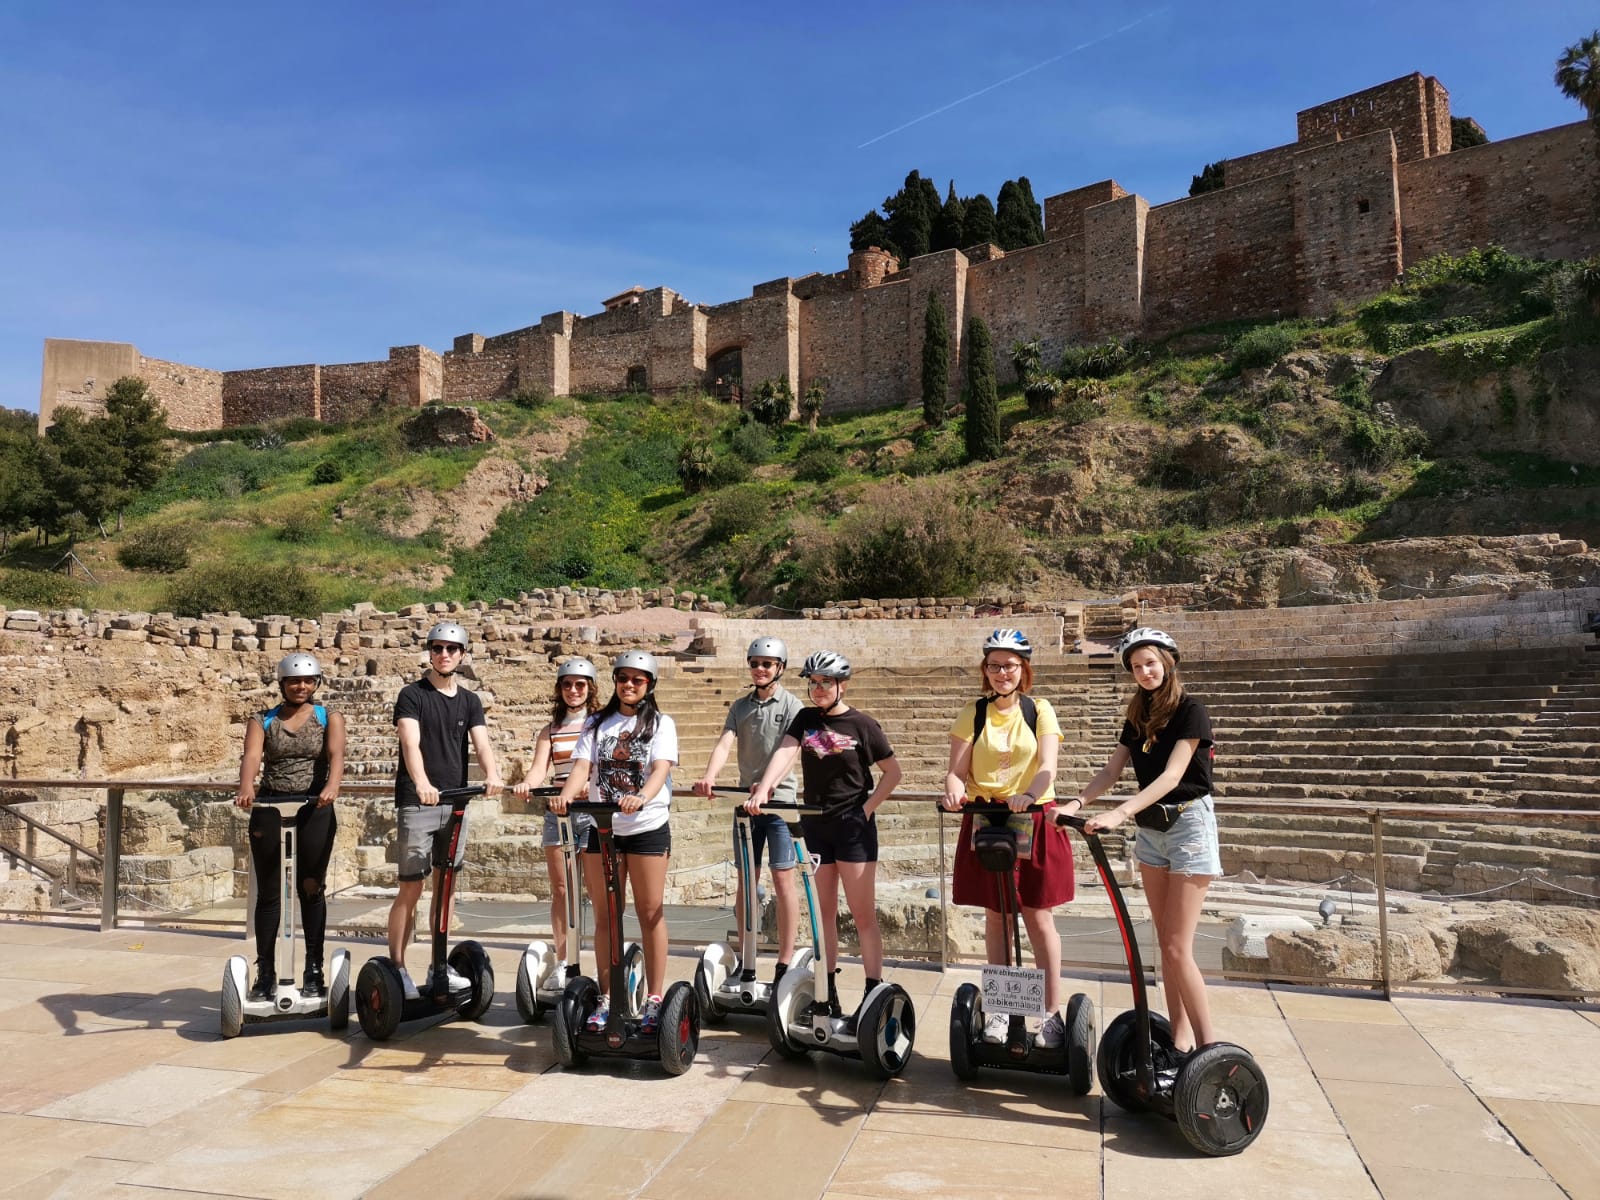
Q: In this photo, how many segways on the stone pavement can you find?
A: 8